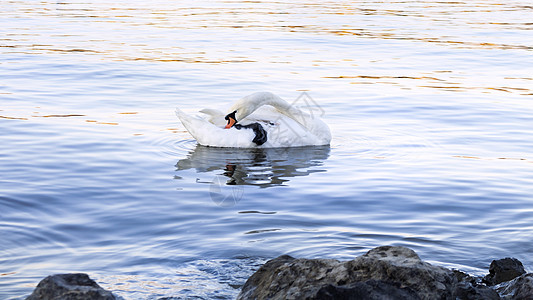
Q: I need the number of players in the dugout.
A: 0